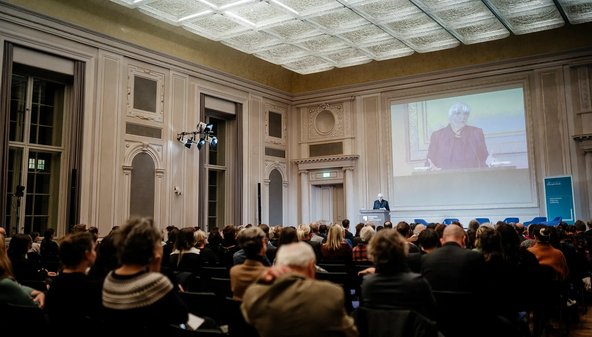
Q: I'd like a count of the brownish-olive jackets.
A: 1